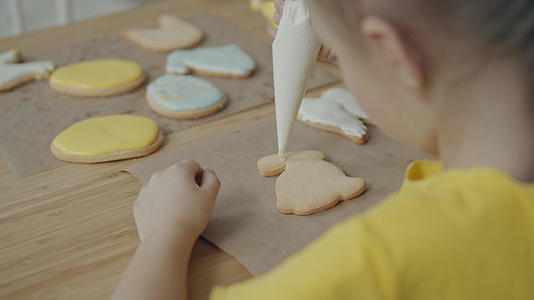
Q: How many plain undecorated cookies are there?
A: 2